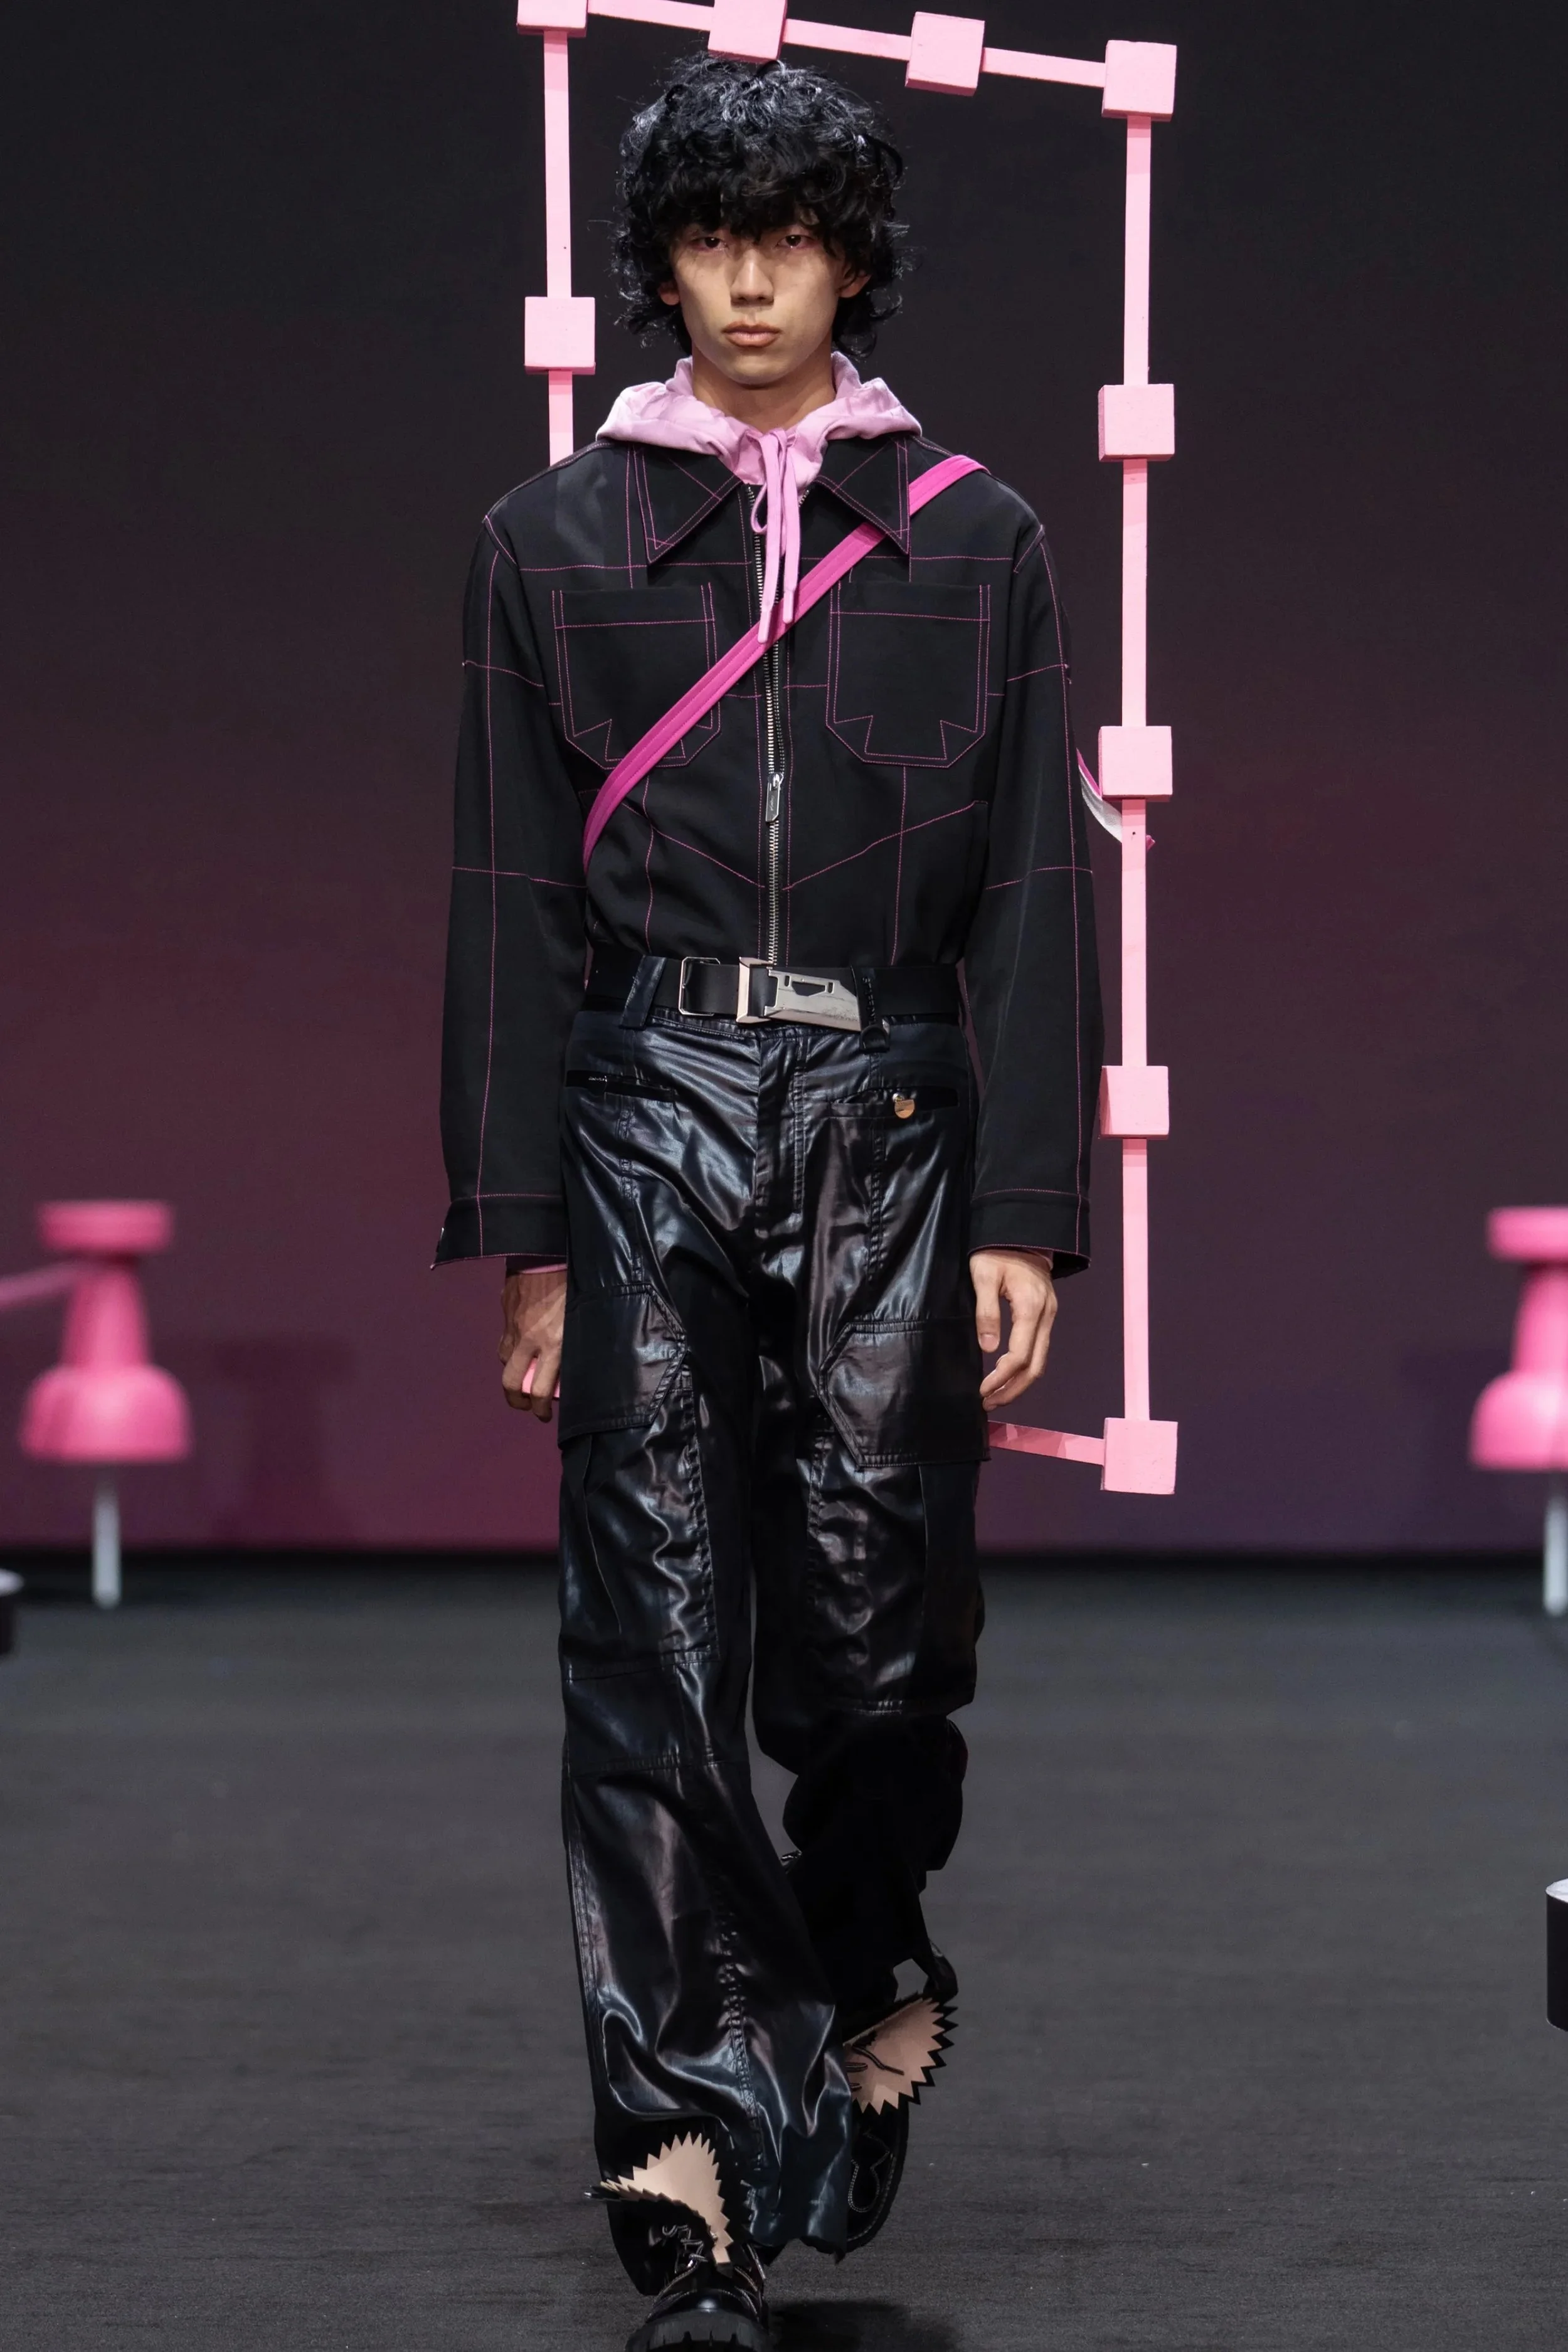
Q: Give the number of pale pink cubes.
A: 9